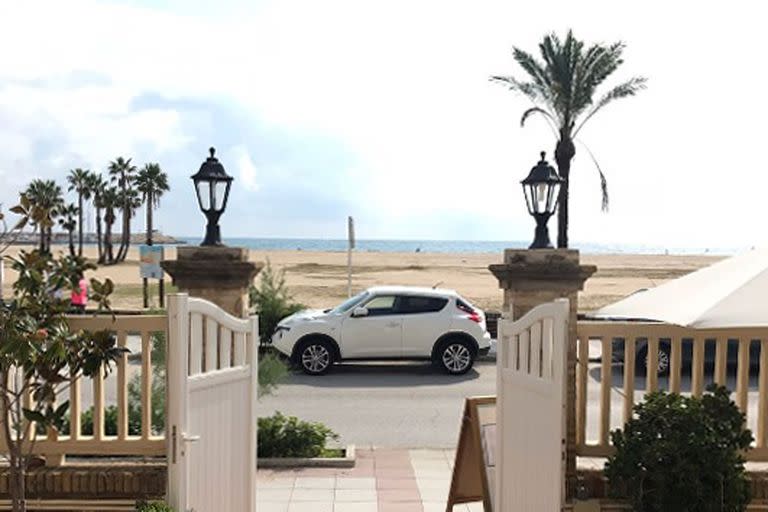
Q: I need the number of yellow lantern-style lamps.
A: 0